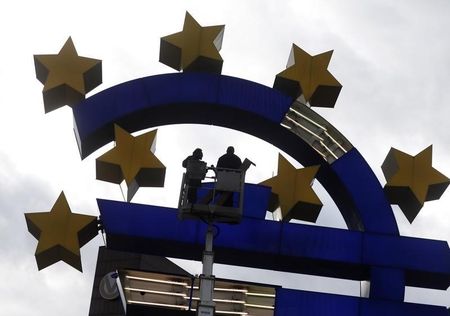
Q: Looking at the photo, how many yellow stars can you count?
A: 7